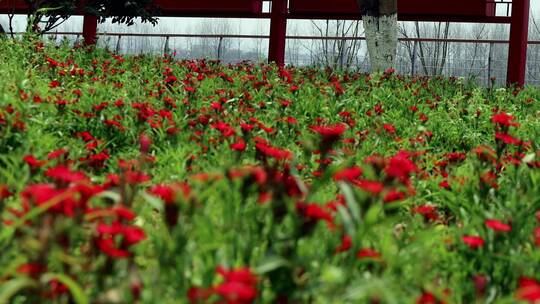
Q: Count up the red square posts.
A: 3